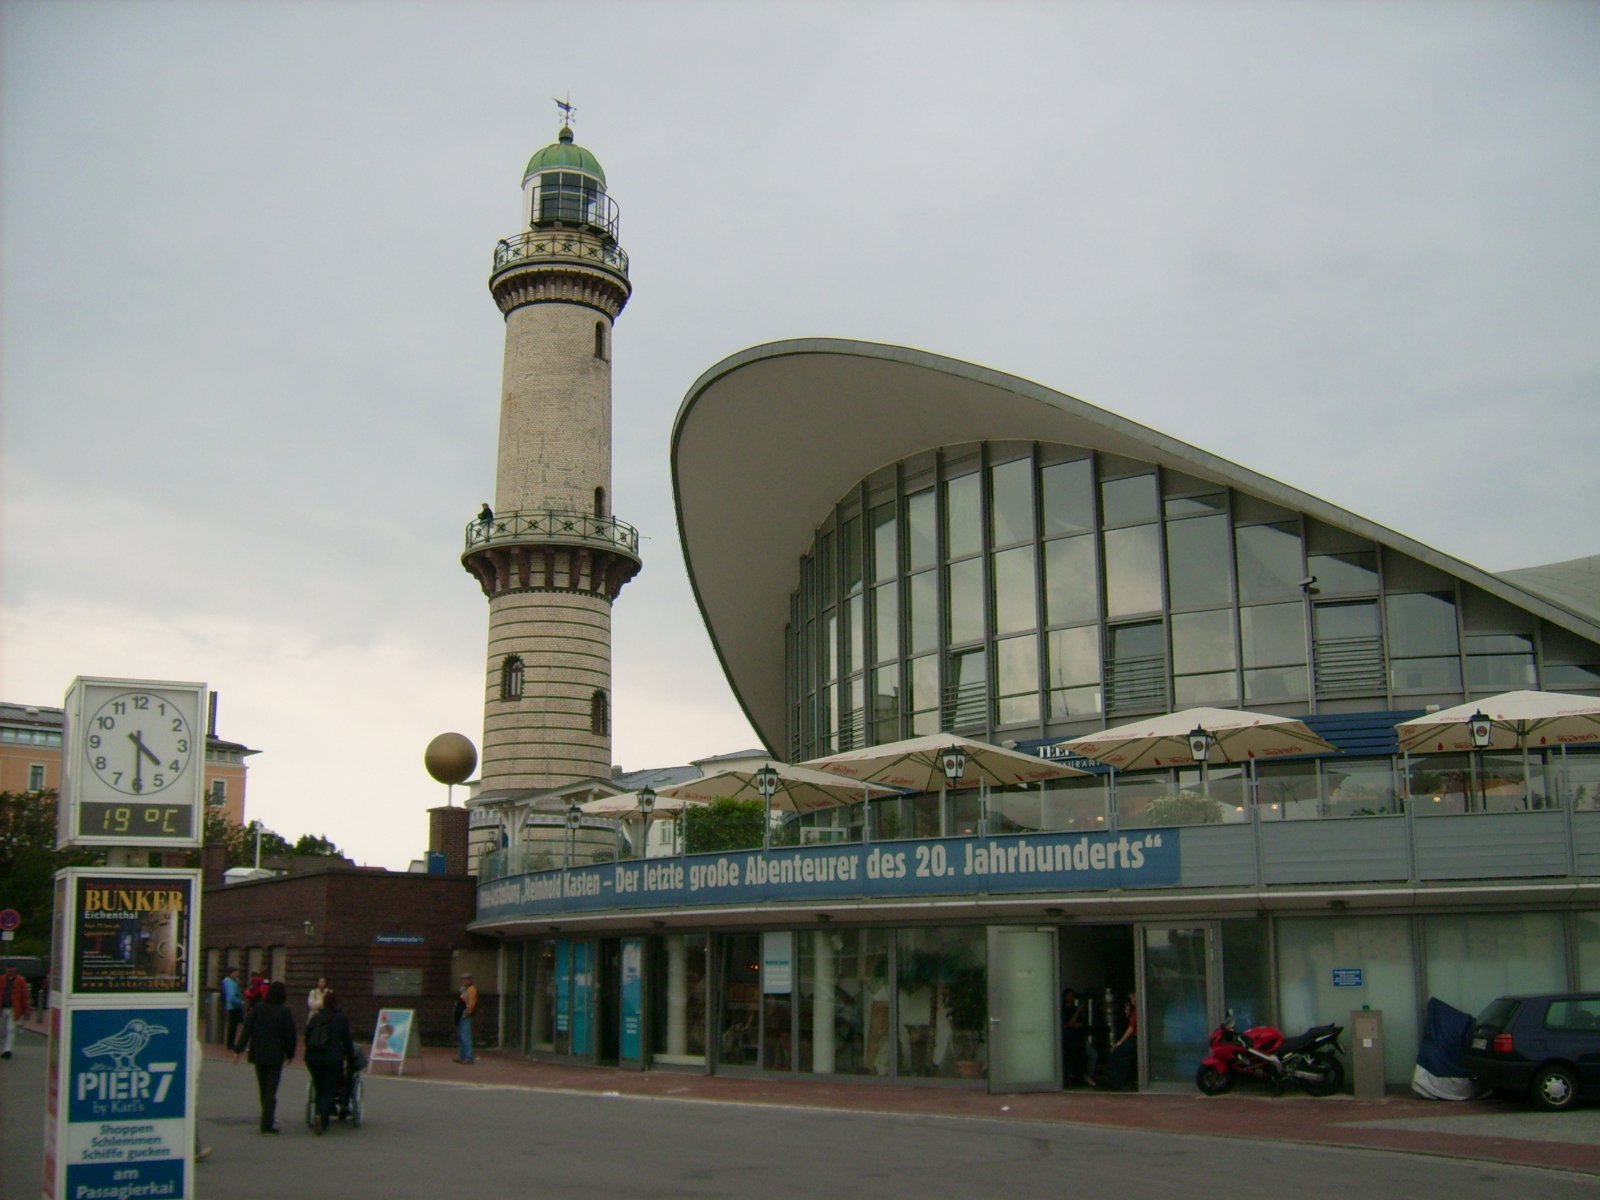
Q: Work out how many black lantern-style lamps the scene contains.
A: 6